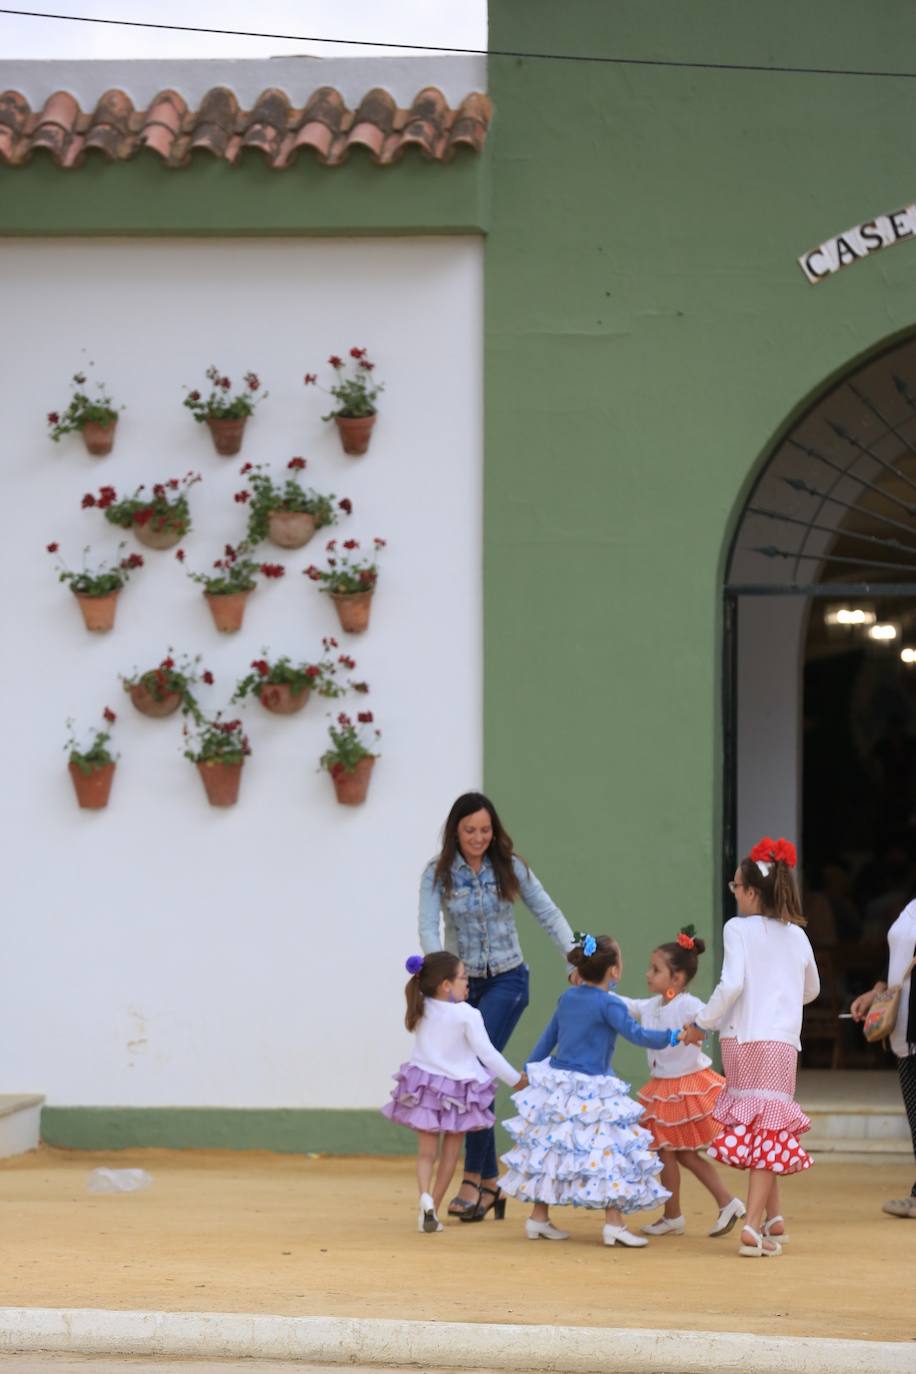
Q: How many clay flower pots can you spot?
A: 13